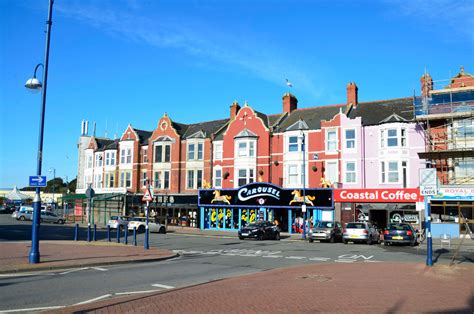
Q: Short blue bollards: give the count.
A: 6